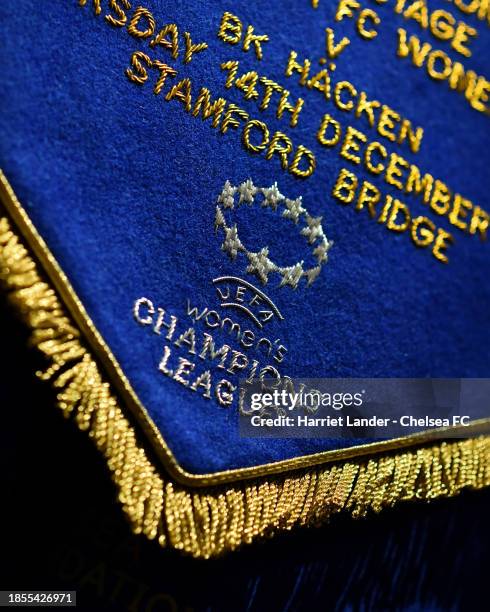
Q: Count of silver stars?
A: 11